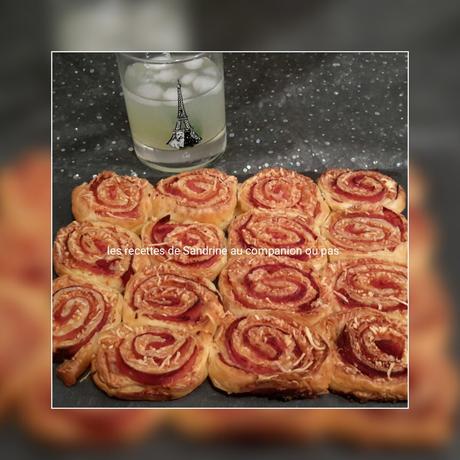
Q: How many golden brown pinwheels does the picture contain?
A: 15